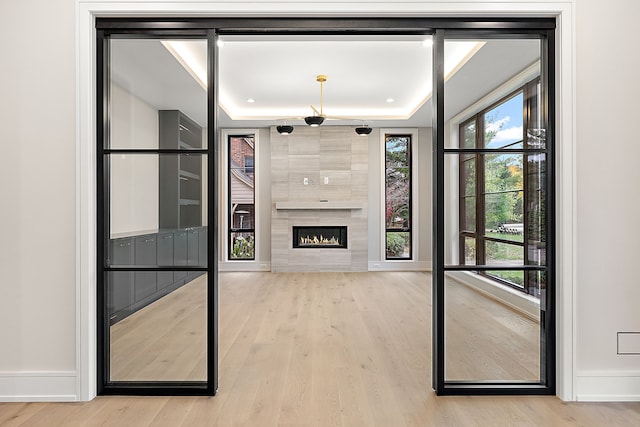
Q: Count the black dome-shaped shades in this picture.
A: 3